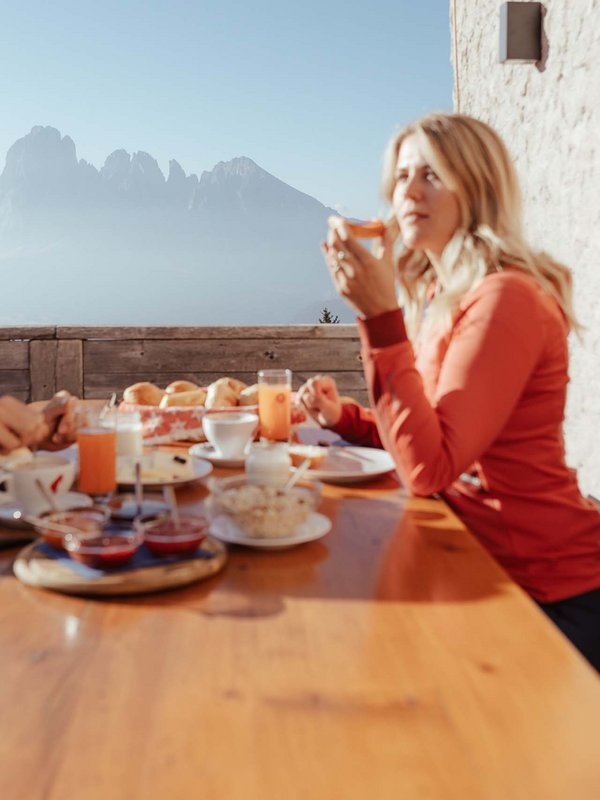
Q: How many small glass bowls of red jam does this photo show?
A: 2